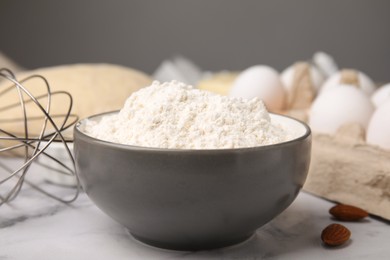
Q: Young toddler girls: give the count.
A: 0